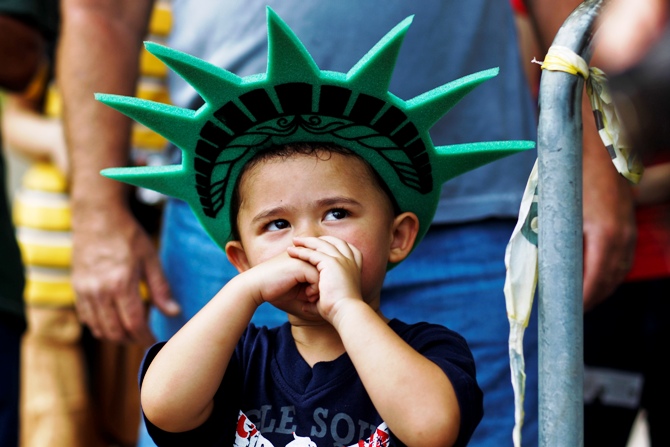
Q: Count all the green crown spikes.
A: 7